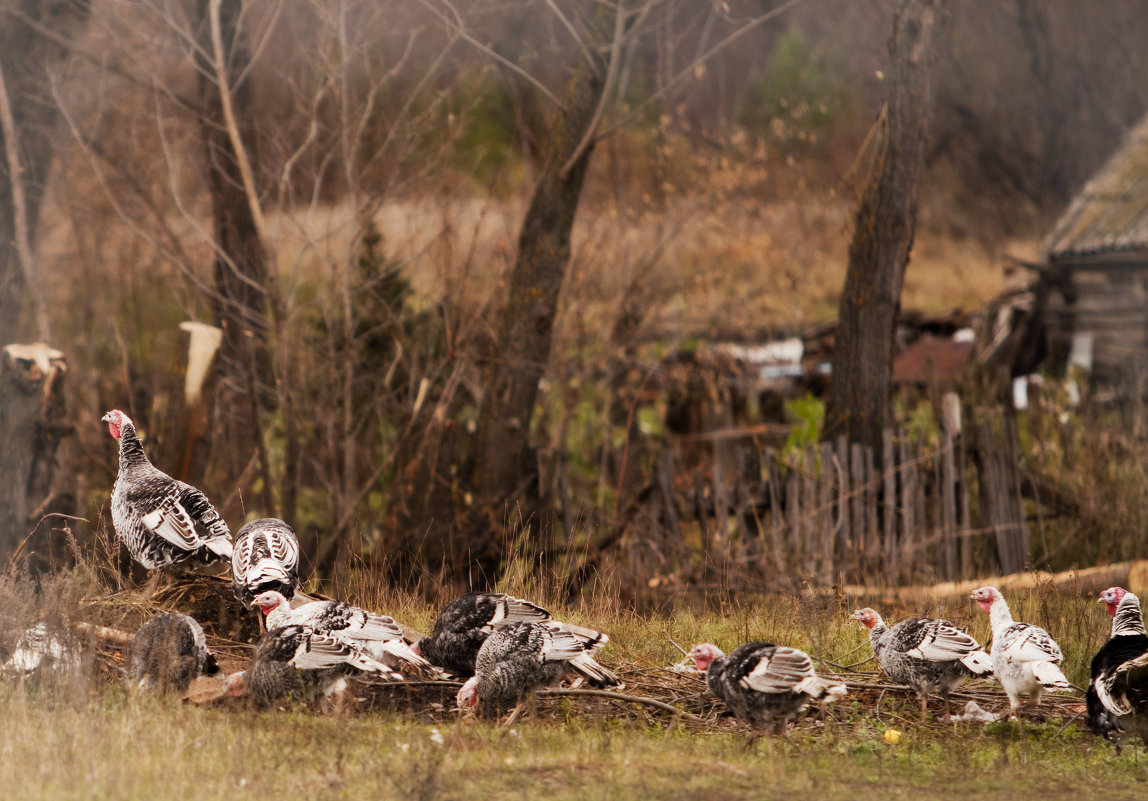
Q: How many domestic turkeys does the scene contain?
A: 12